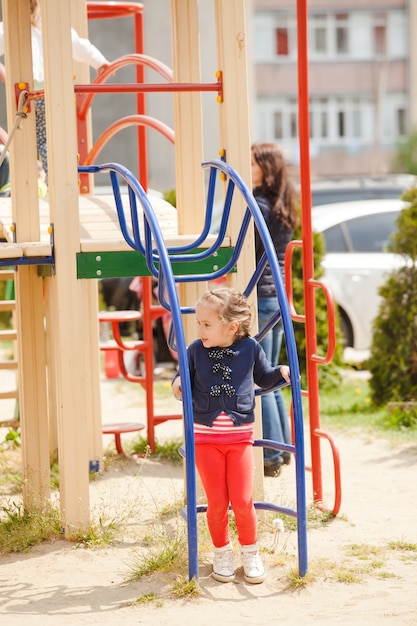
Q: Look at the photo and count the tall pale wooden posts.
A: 5